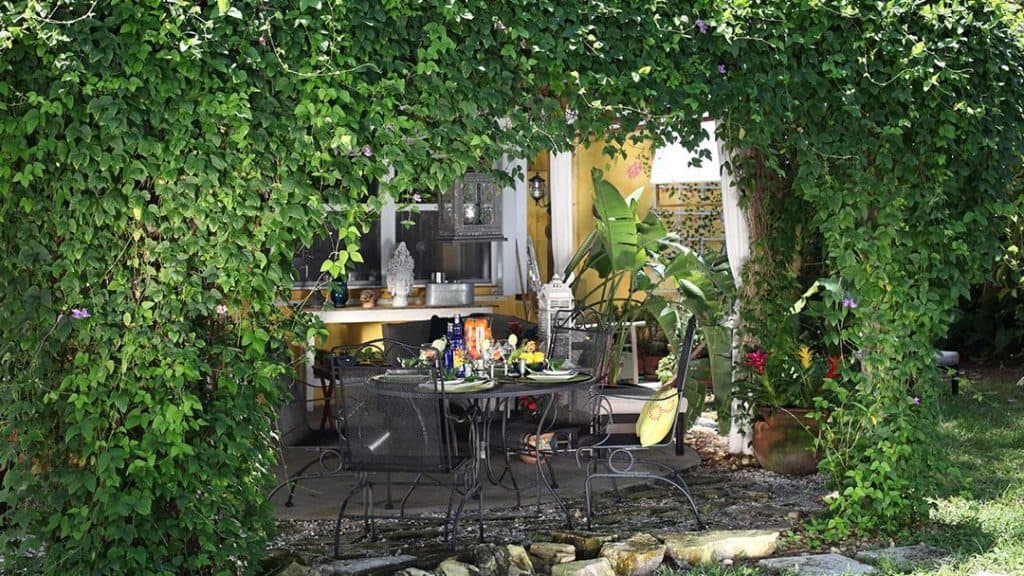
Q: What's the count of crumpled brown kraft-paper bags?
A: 0